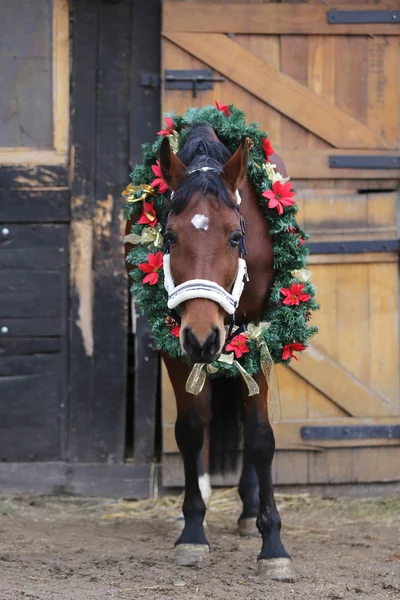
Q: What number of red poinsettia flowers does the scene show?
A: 11